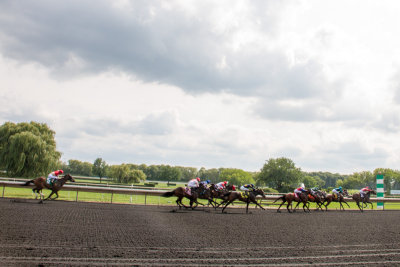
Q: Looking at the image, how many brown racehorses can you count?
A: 9